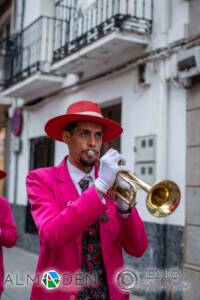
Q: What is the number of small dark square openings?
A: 4